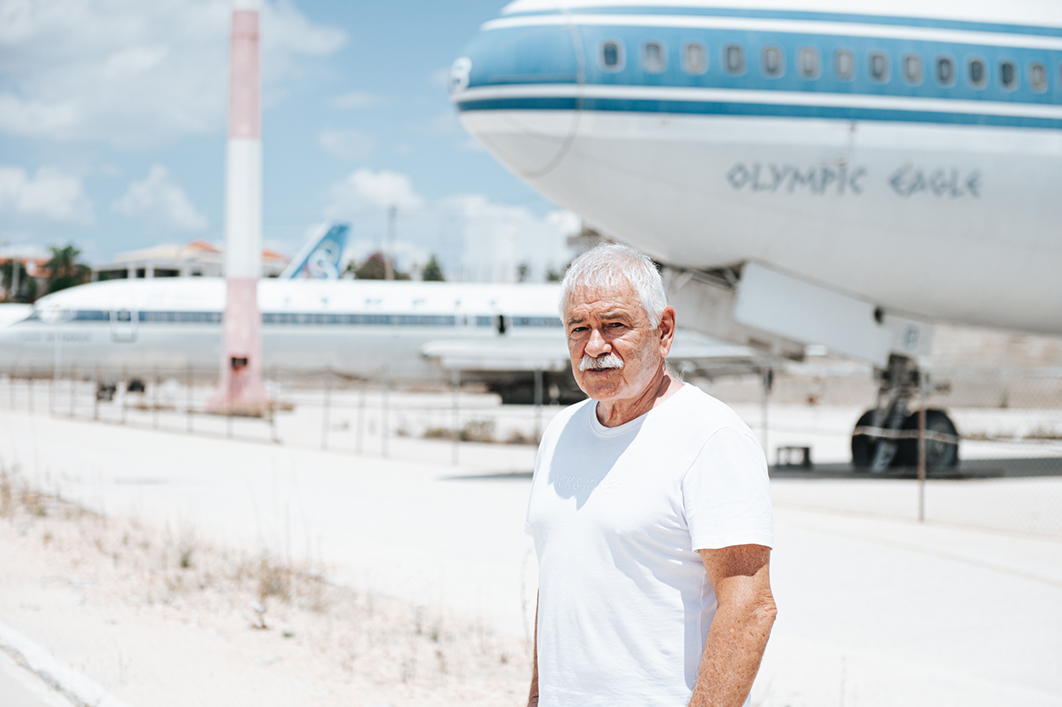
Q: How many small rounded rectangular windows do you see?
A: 13